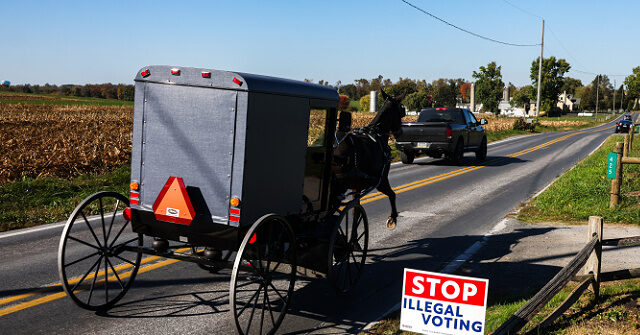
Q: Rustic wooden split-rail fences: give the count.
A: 1